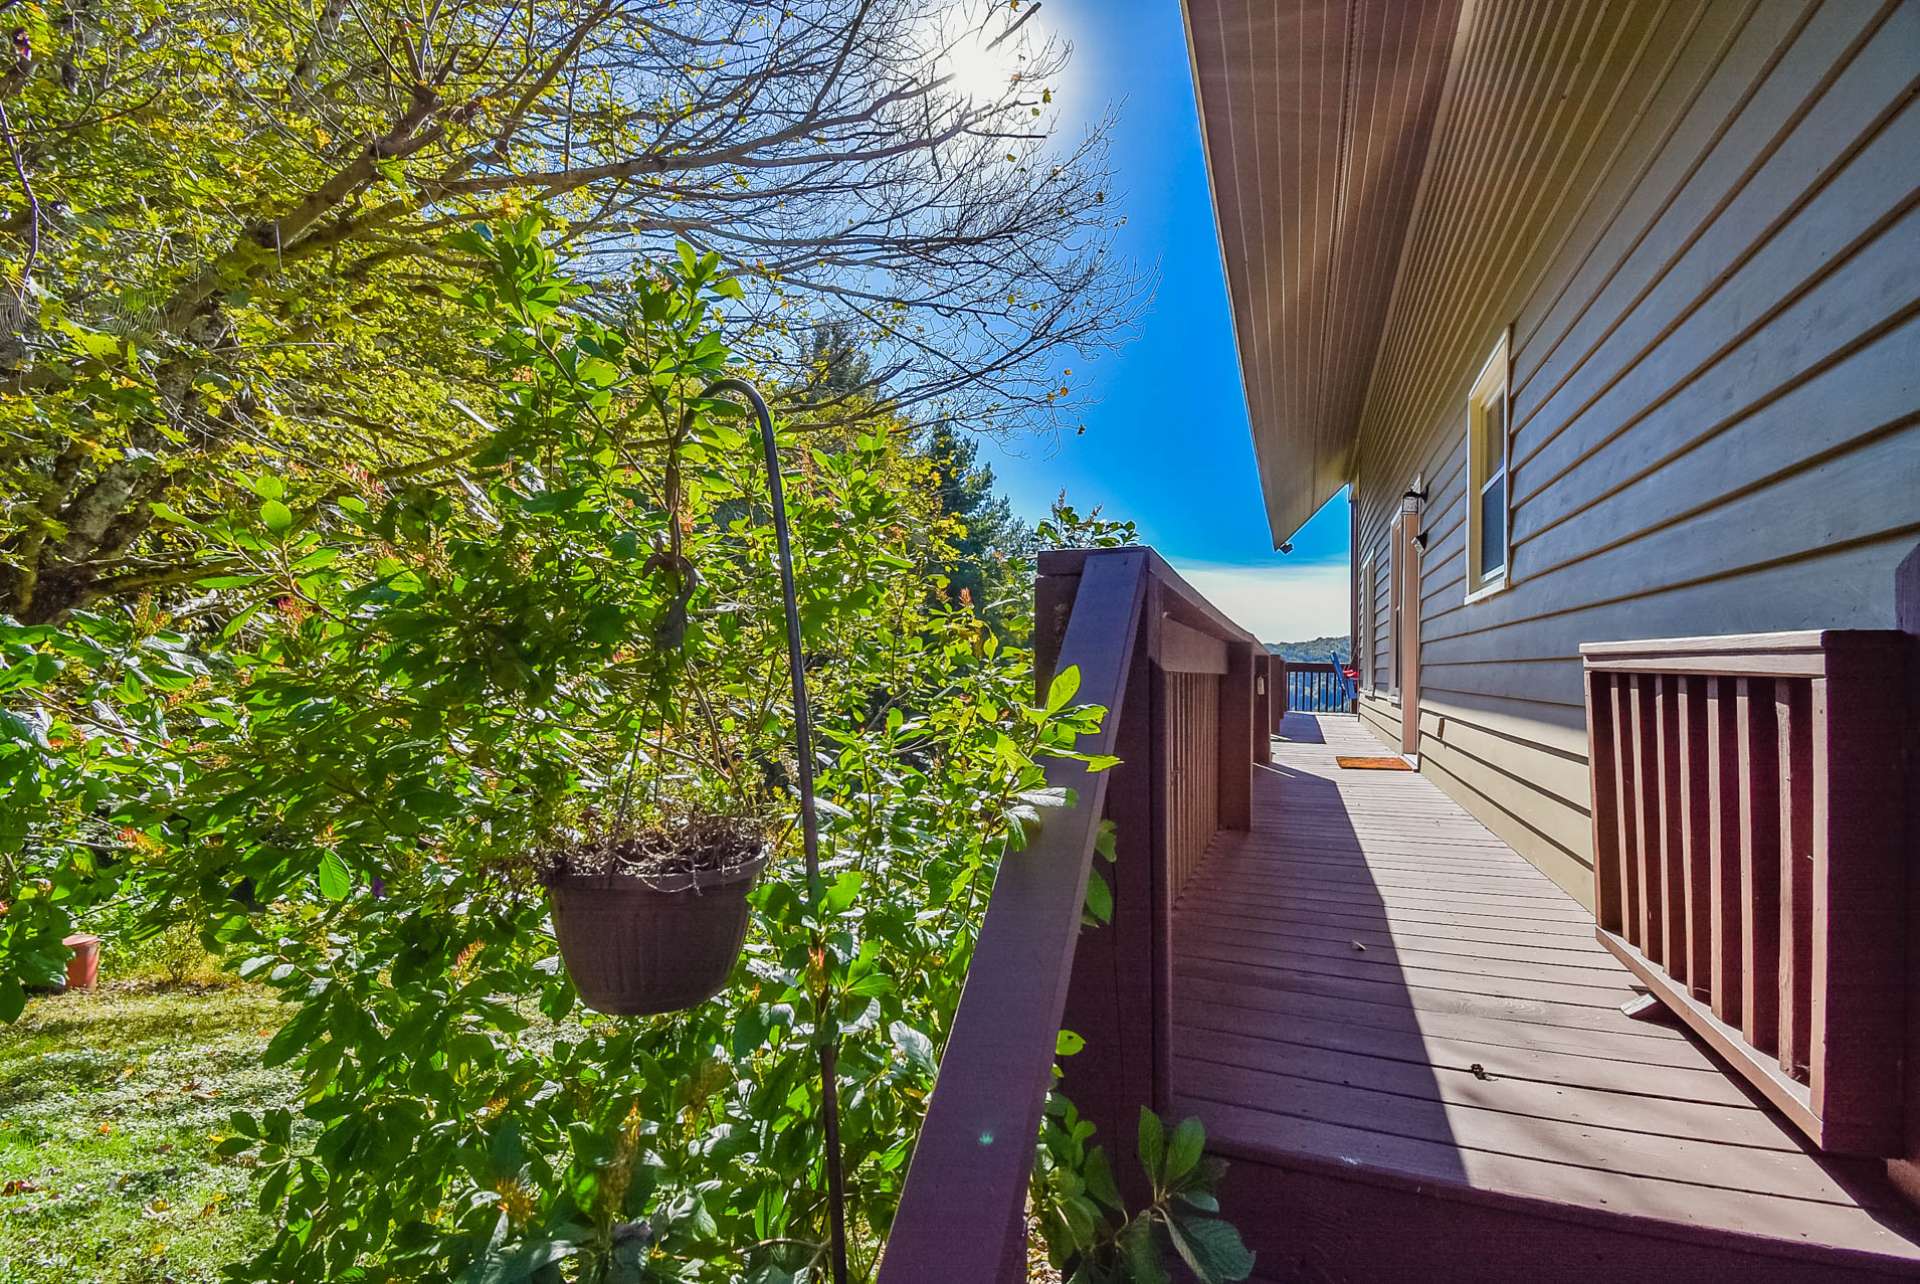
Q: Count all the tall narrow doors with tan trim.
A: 1